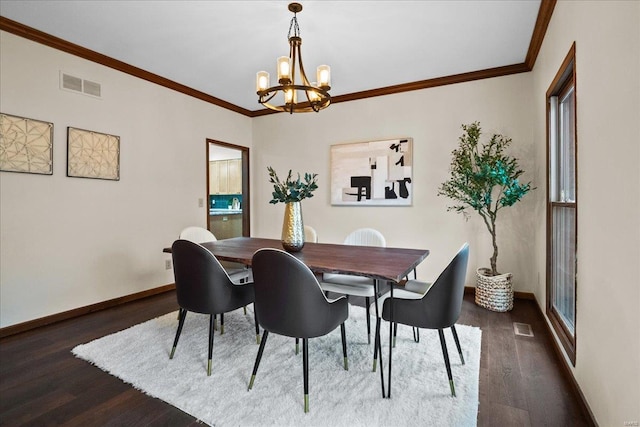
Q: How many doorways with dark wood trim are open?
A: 1